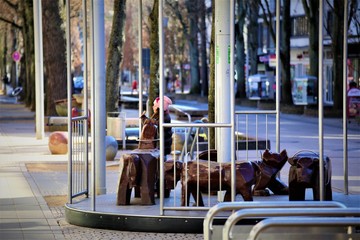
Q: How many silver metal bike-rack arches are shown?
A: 3